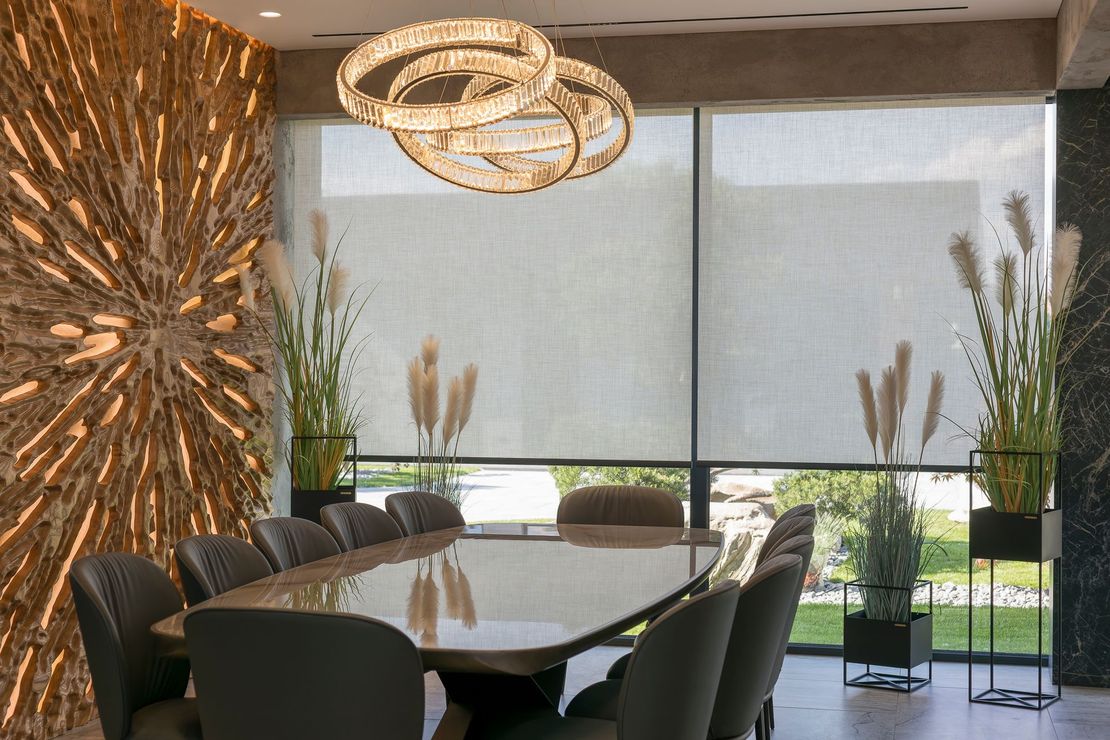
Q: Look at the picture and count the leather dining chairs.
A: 12